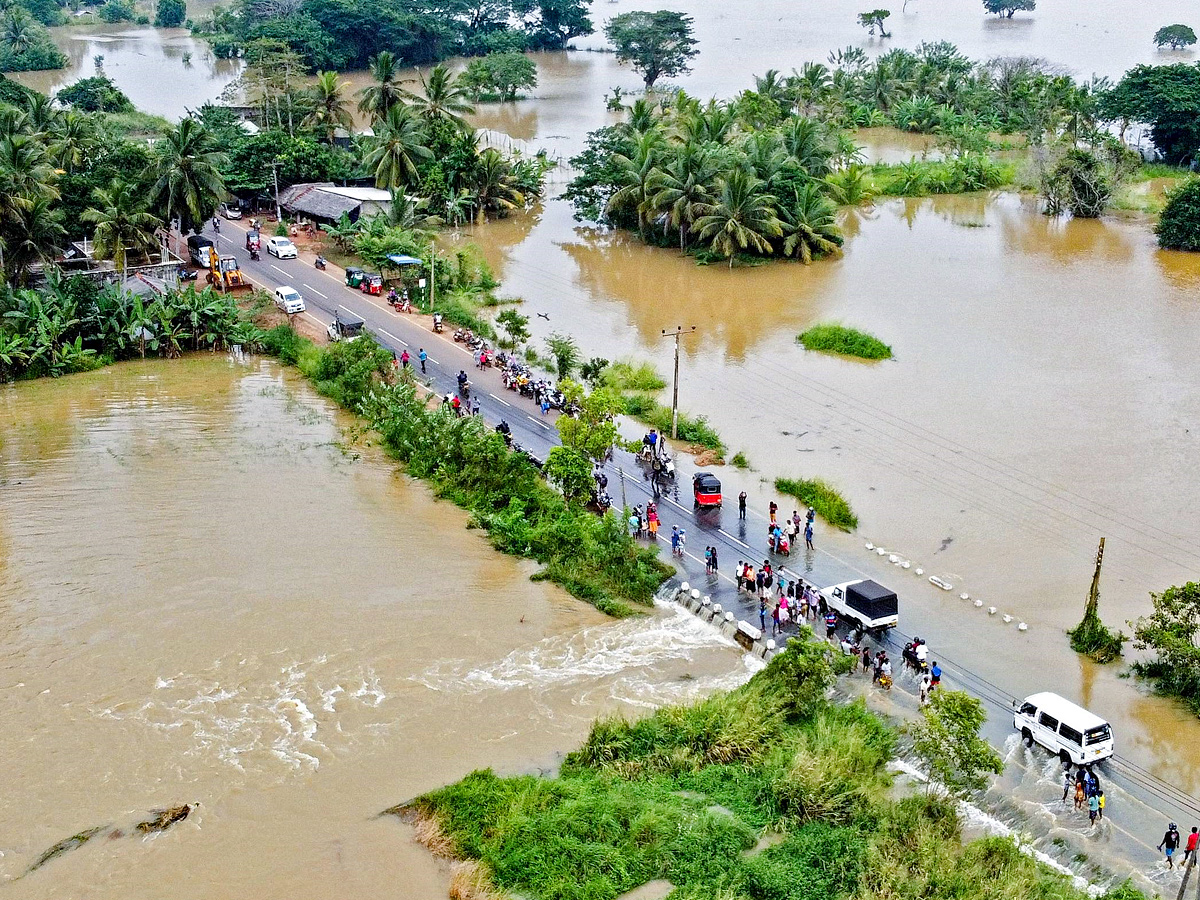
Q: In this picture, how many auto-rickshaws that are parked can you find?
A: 2